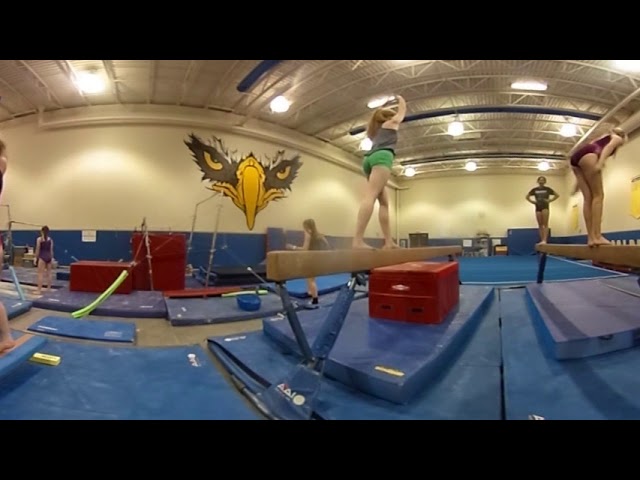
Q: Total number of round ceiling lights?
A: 8